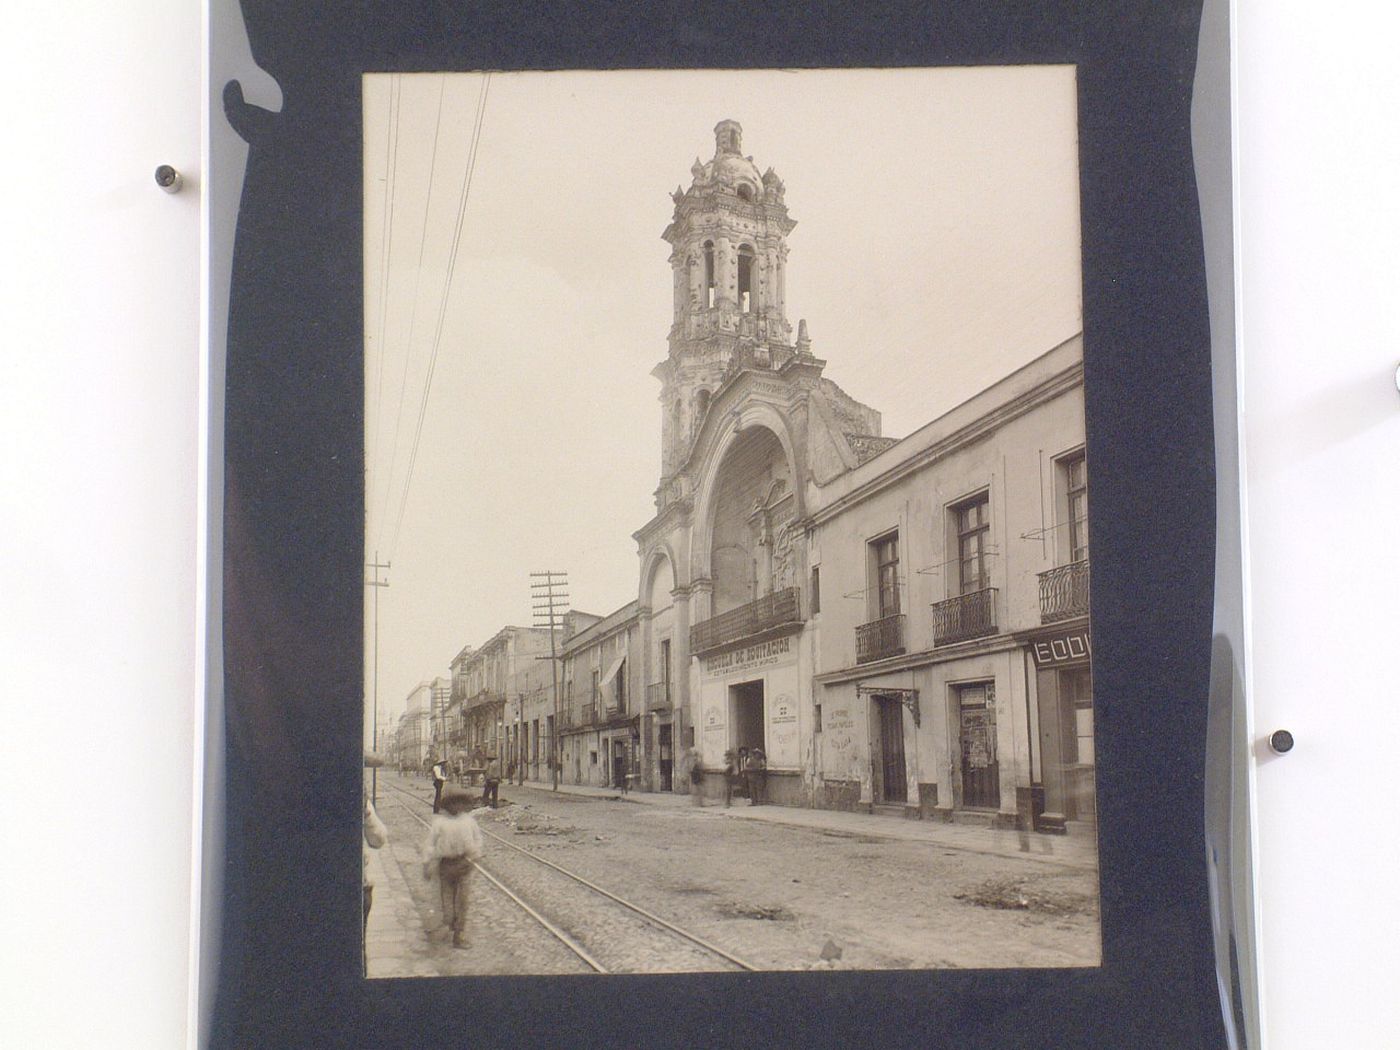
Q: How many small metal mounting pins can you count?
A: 2